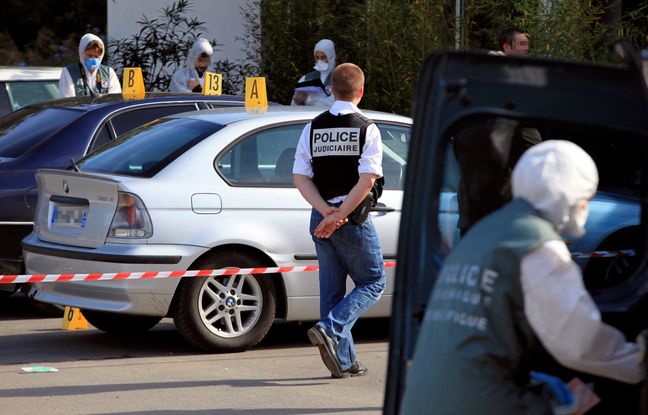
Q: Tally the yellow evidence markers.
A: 4